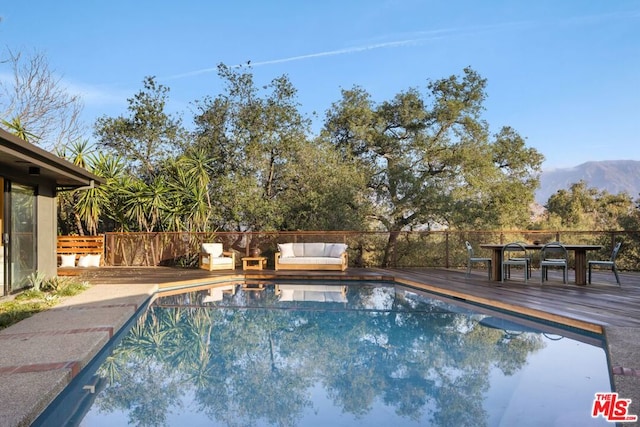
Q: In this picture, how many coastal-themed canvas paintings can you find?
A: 0